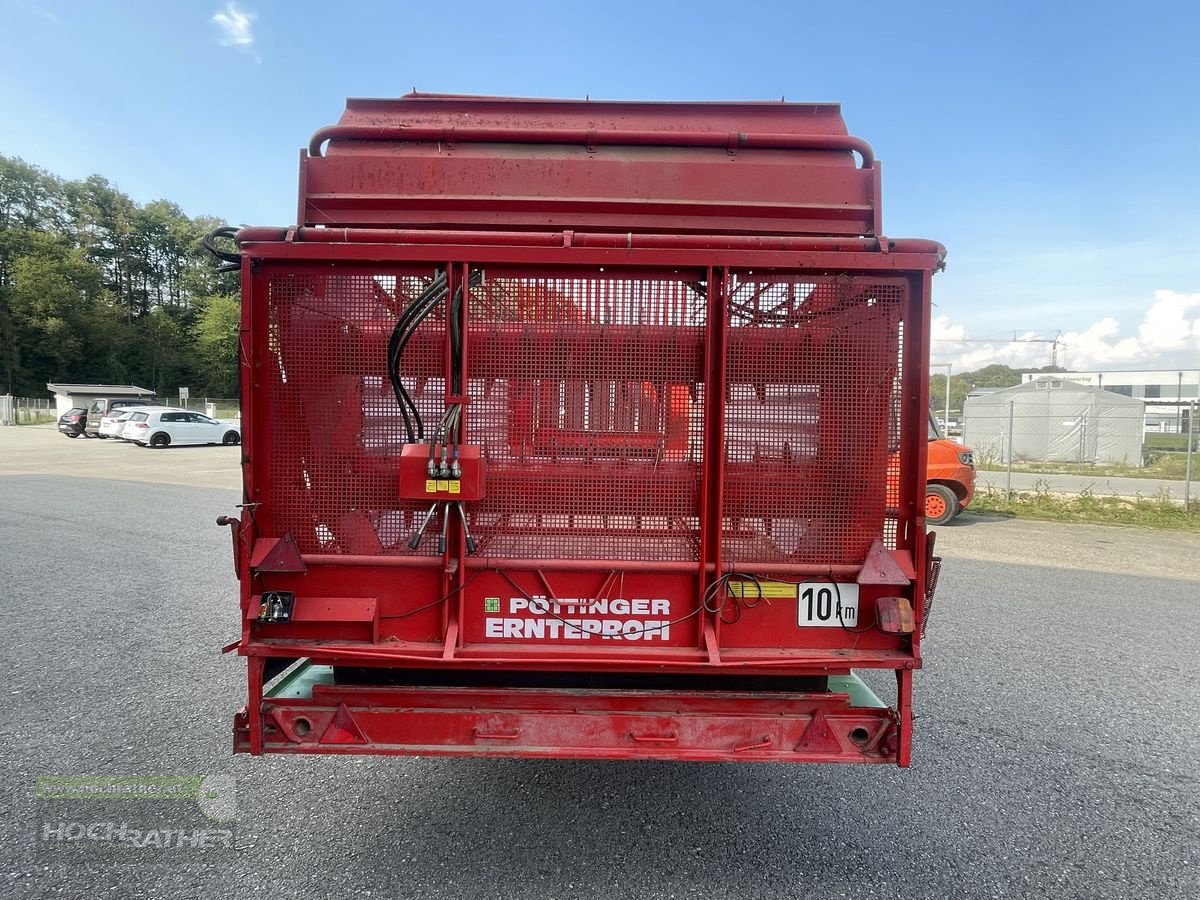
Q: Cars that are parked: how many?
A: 4